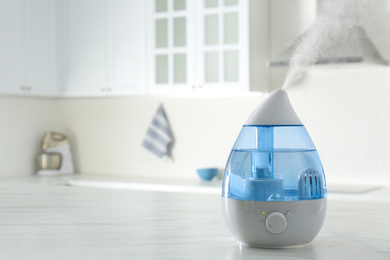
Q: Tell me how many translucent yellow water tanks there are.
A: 0